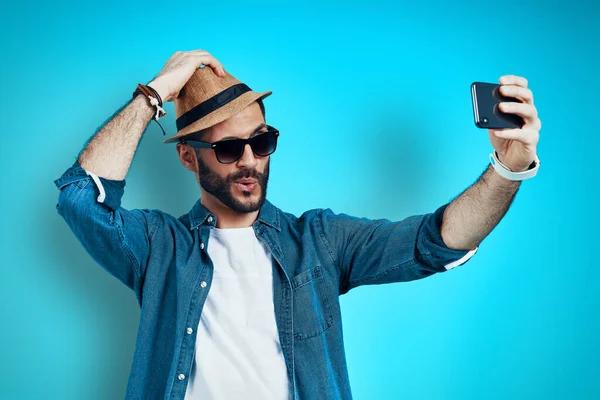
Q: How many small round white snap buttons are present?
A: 5